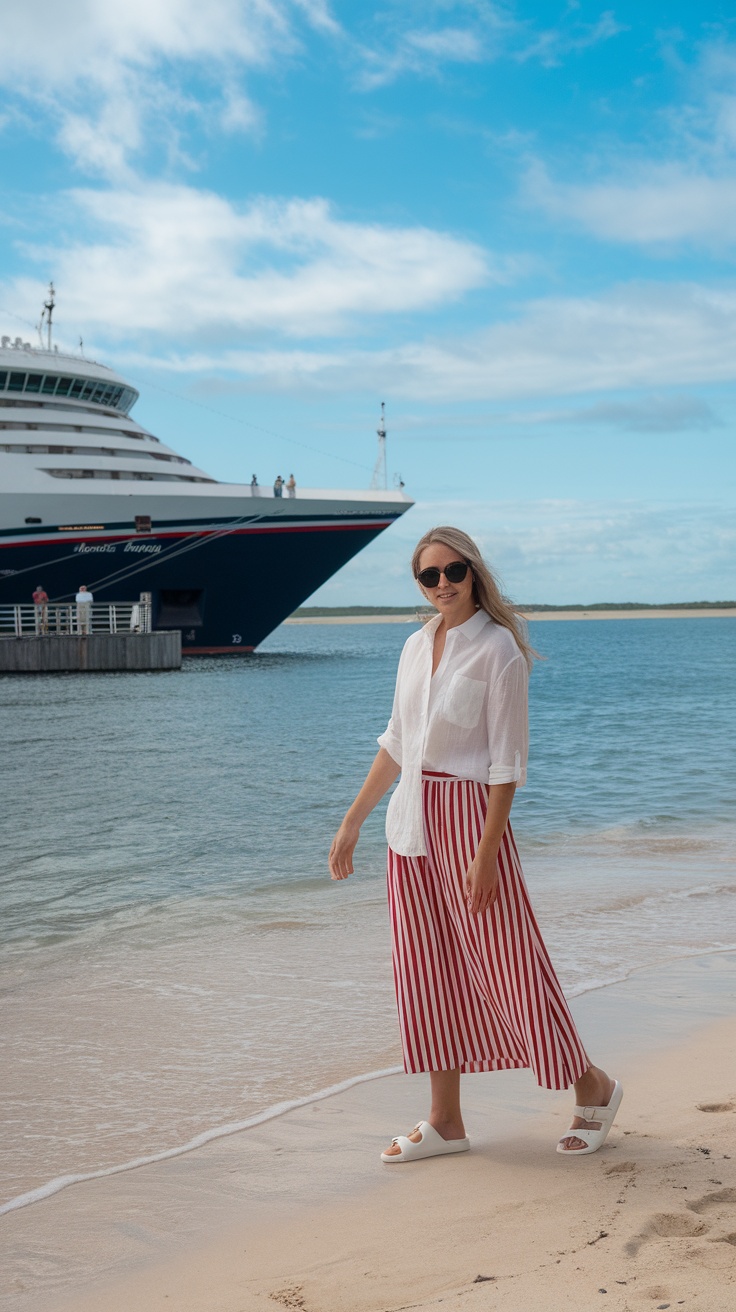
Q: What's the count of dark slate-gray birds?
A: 0